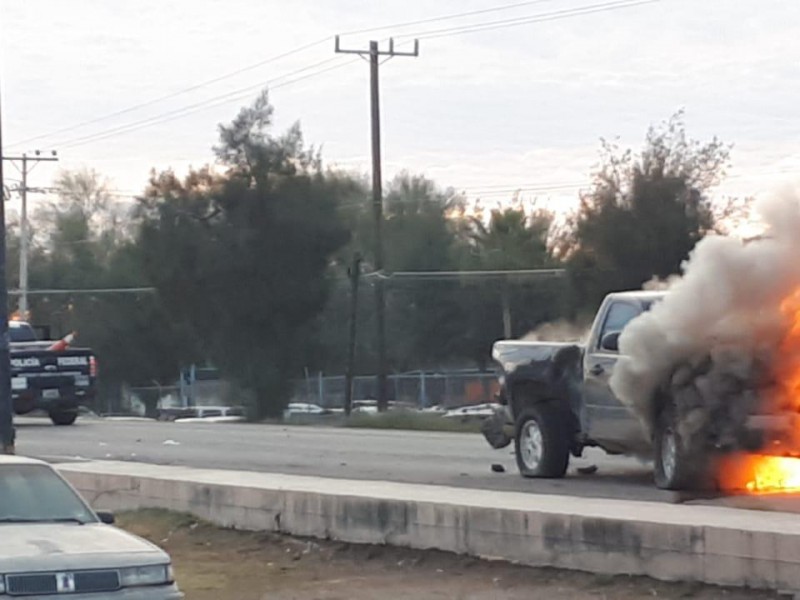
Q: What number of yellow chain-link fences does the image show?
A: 0